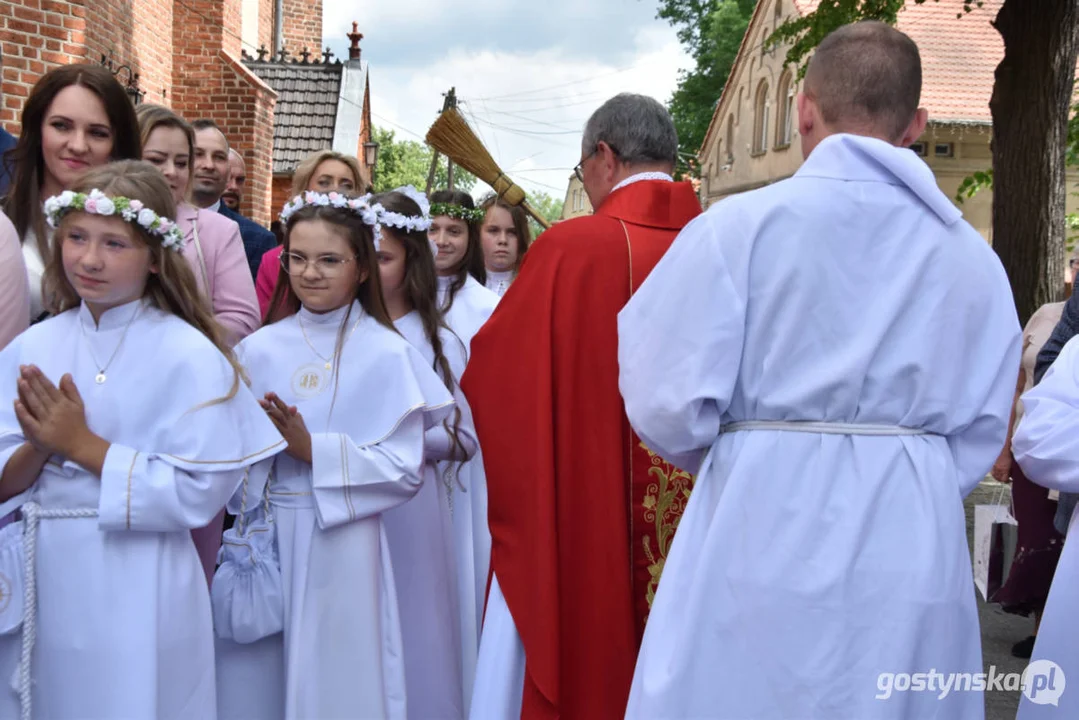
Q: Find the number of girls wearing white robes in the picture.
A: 5